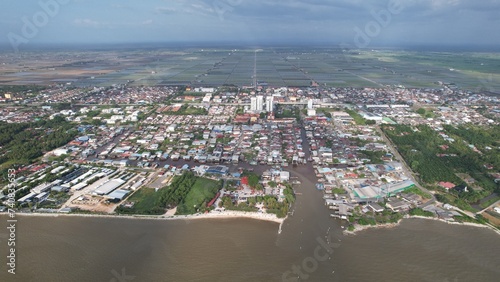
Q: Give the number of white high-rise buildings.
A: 4